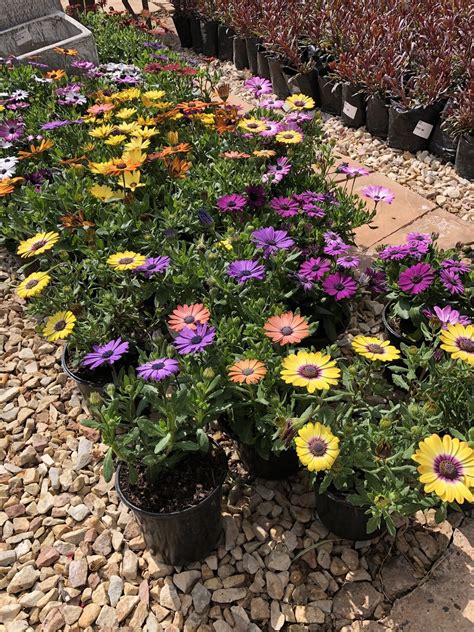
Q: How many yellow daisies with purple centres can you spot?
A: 12